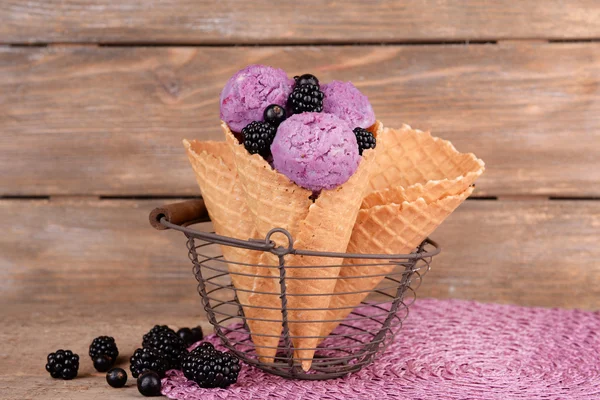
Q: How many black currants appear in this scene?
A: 7